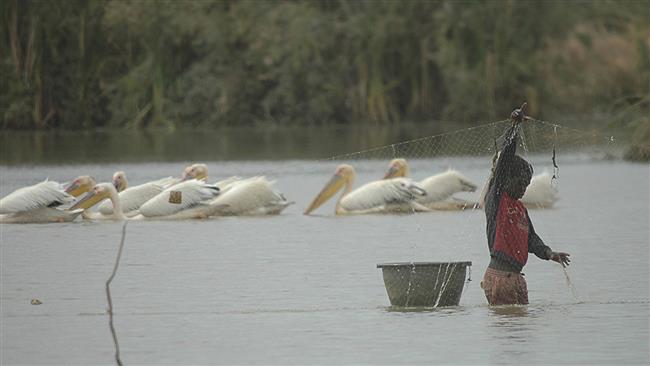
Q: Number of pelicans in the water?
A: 8